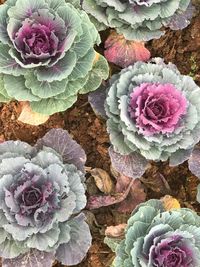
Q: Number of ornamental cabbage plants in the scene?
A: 5